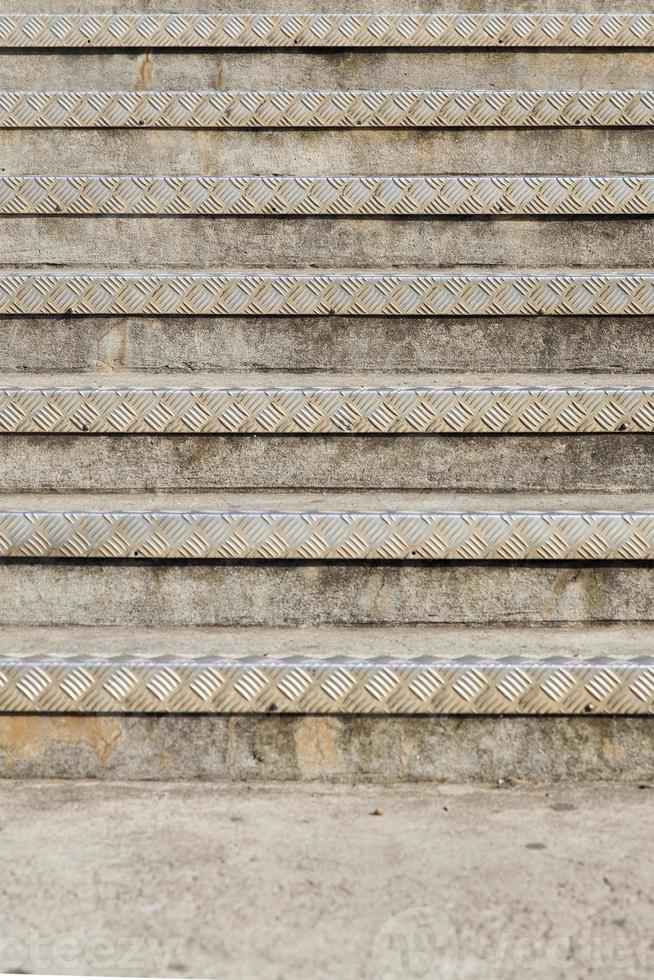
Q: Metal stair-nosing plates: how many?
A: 7